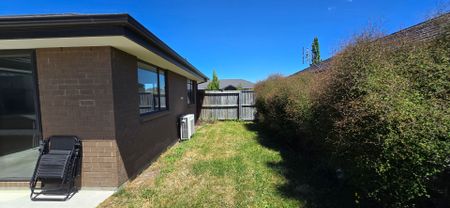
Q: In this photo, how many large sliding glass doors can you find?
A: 1